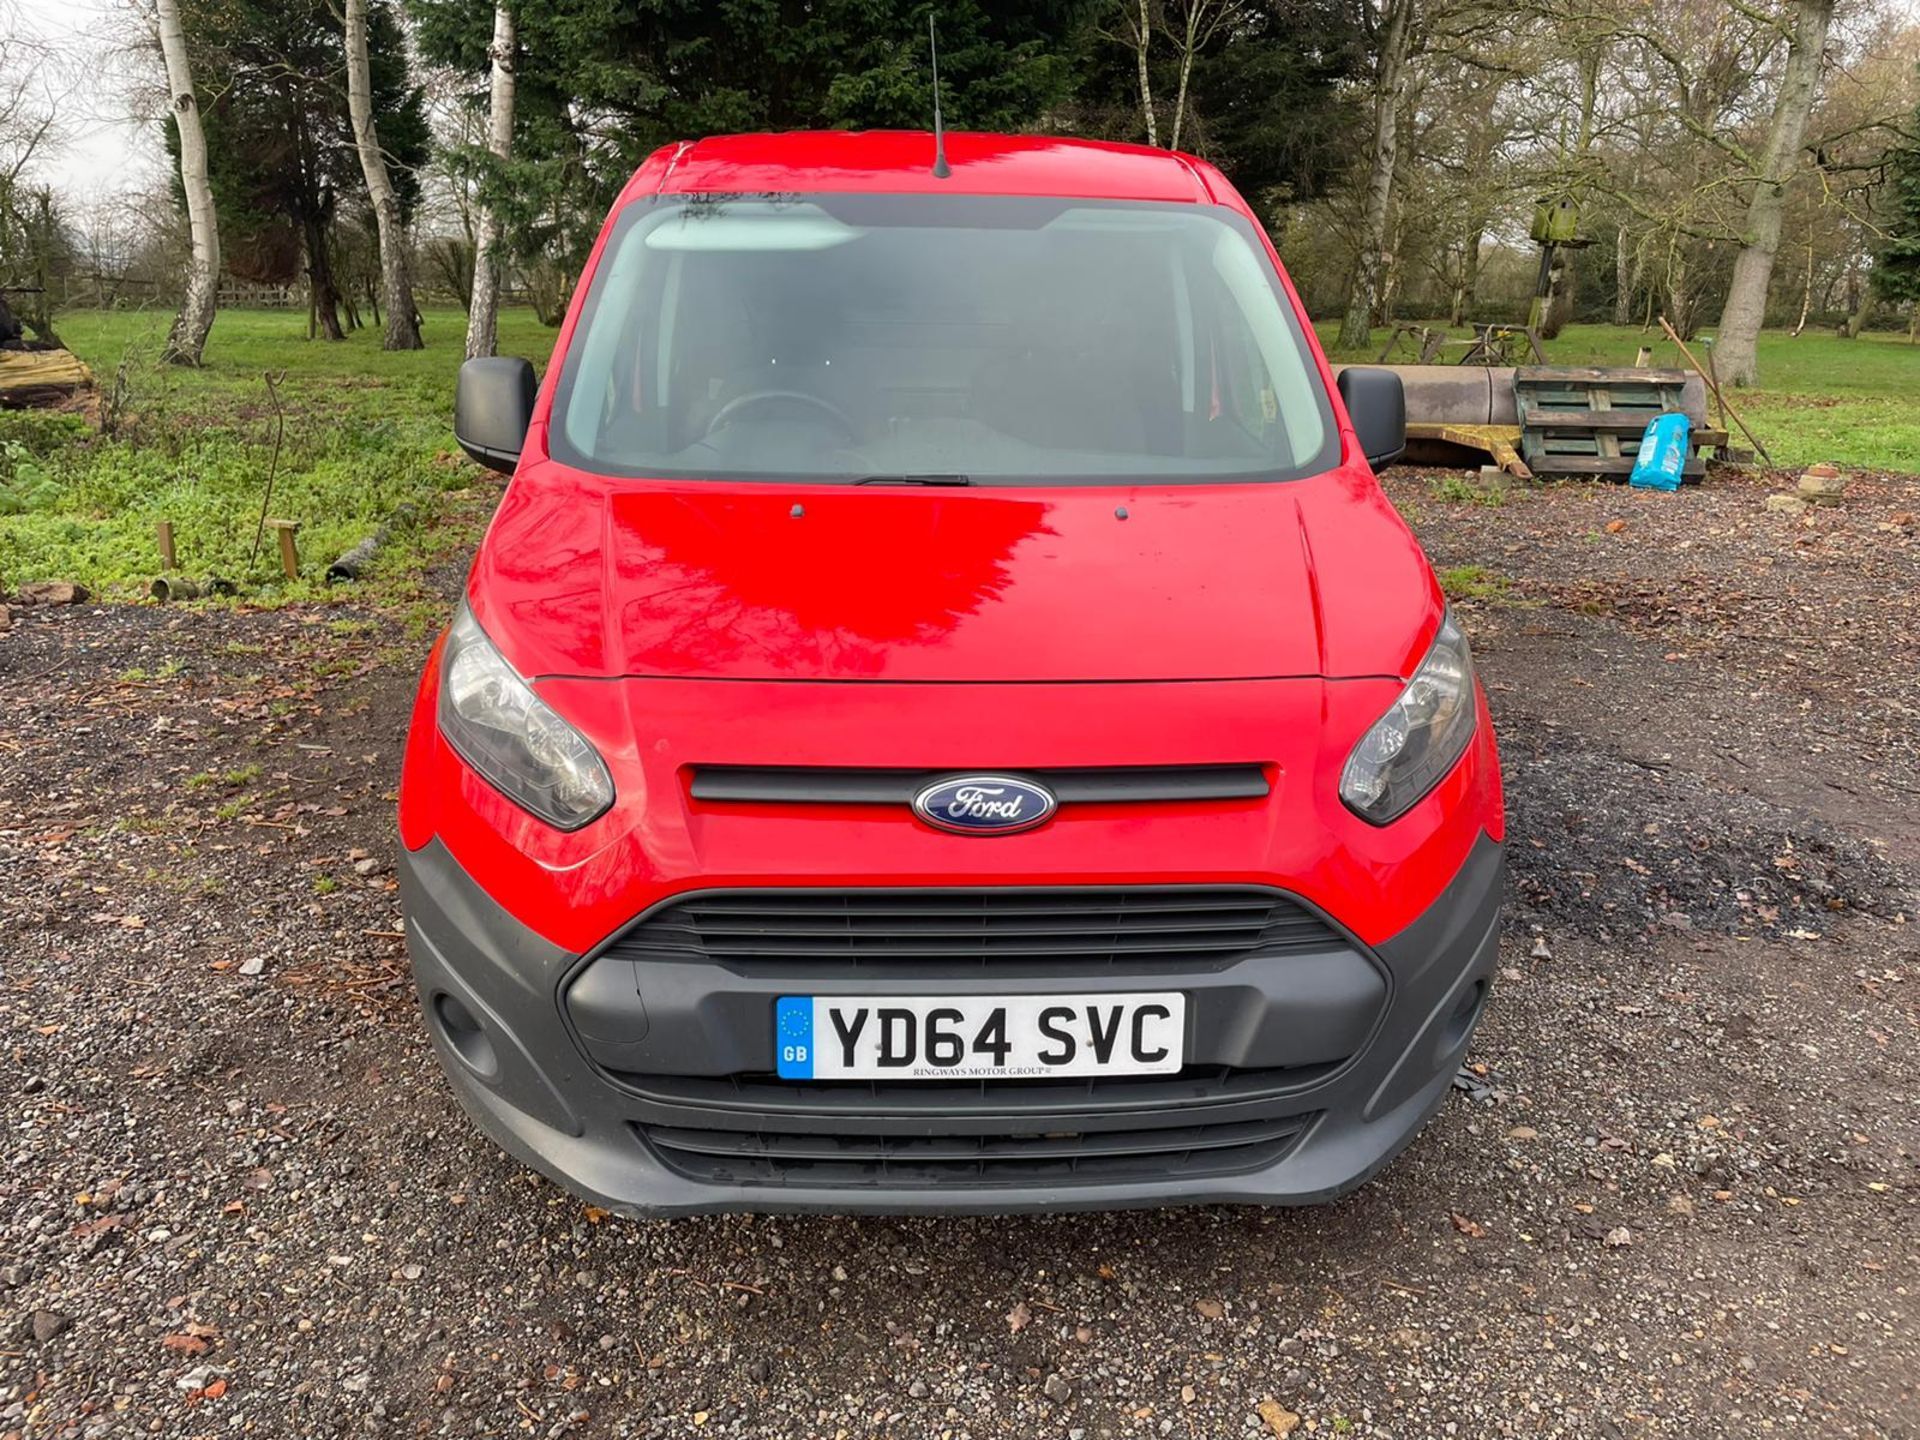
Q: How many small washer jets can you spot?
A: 2